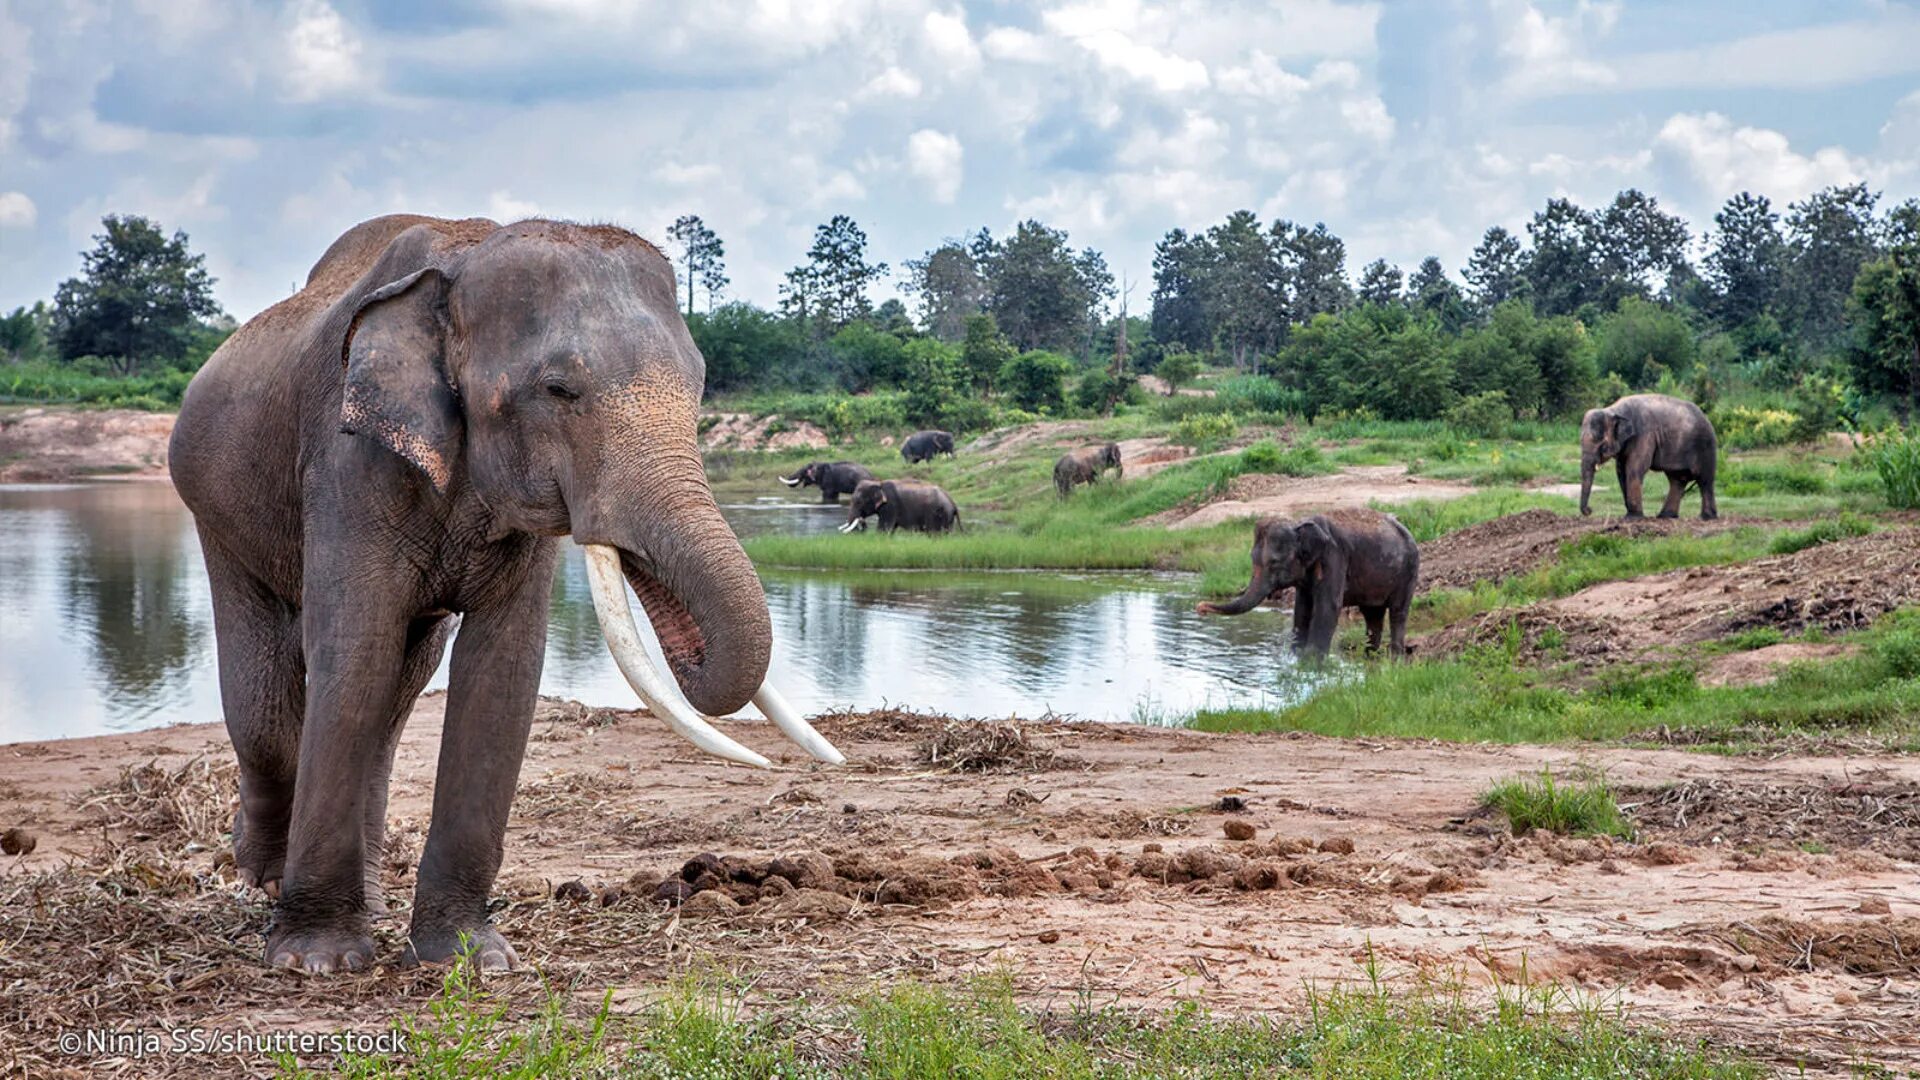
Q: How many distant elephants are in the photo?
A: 6